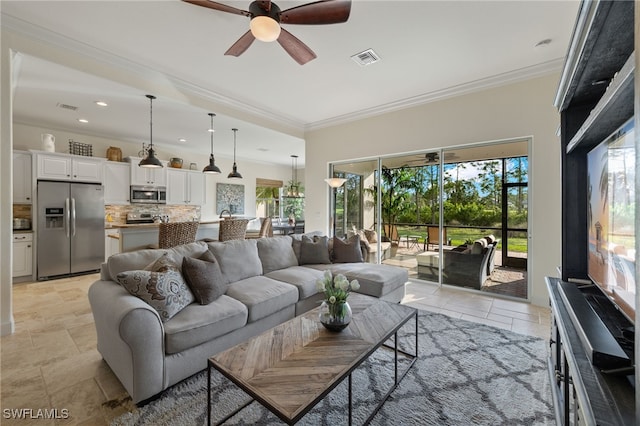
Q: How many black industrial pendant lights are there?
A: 3